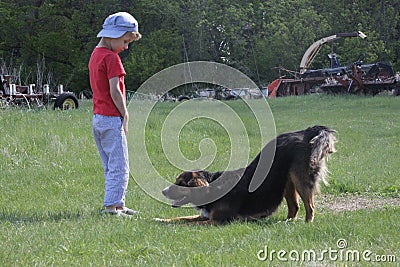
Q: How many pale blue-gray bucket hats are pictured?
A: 1